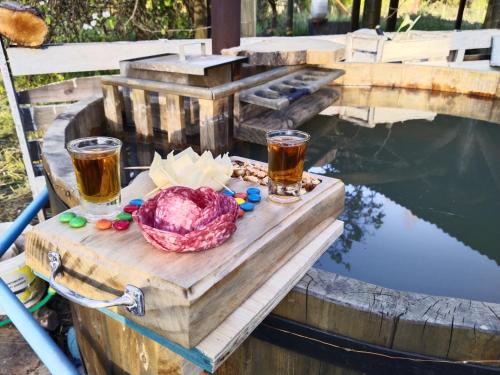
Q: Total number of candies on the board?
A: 14